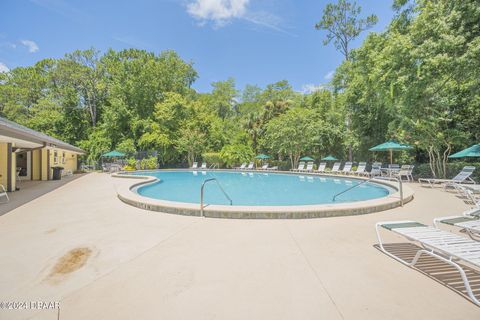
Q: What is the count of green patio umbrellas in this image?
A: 6